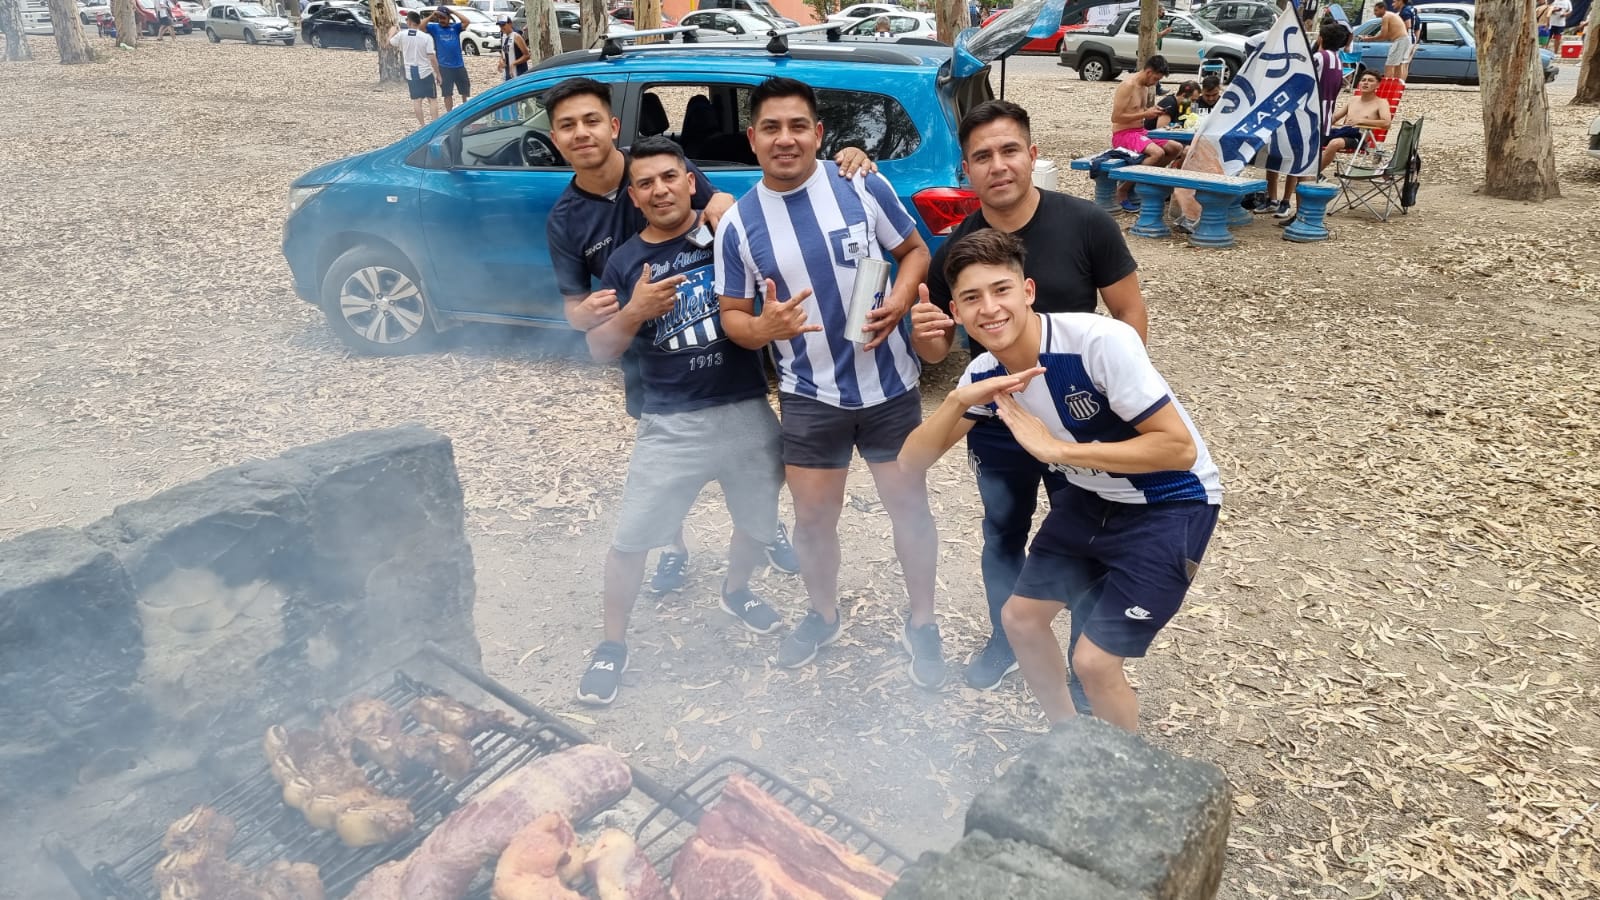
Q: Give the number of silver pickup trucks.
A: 1